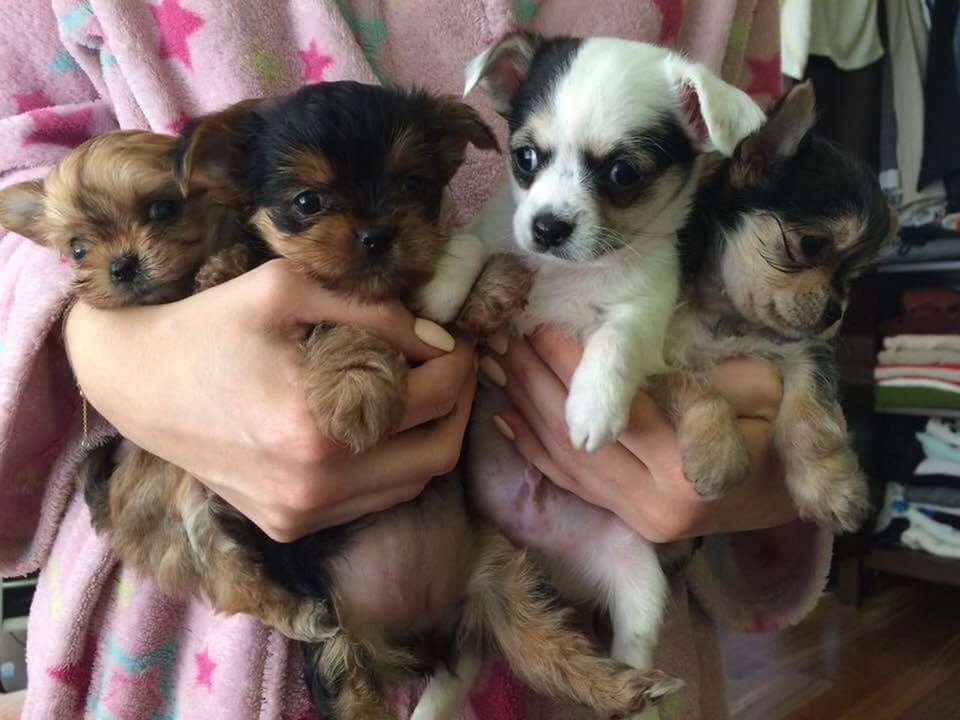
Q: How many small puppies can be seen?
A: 4